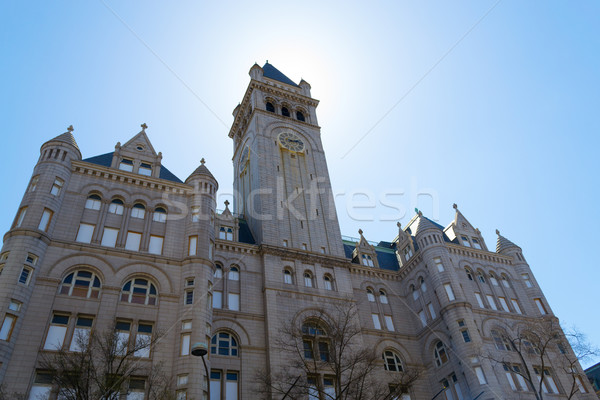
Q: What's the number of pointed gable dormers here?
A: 5